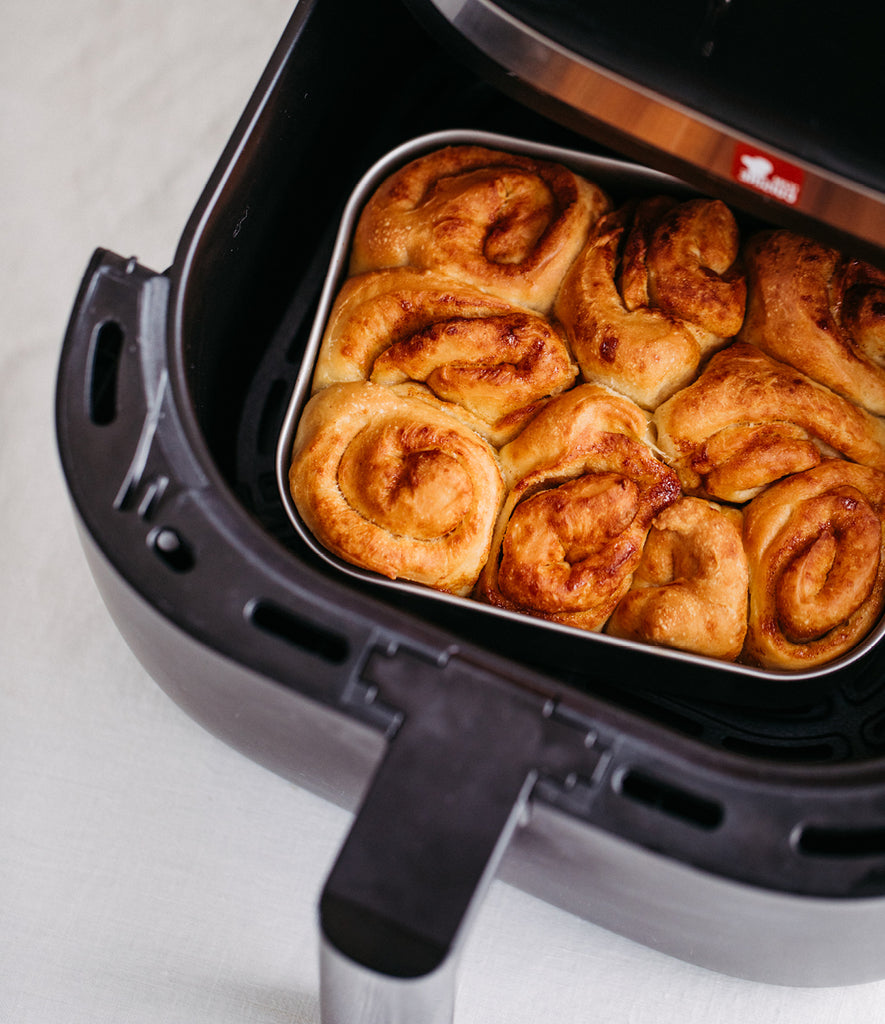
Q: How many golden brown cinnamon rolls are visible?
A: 9